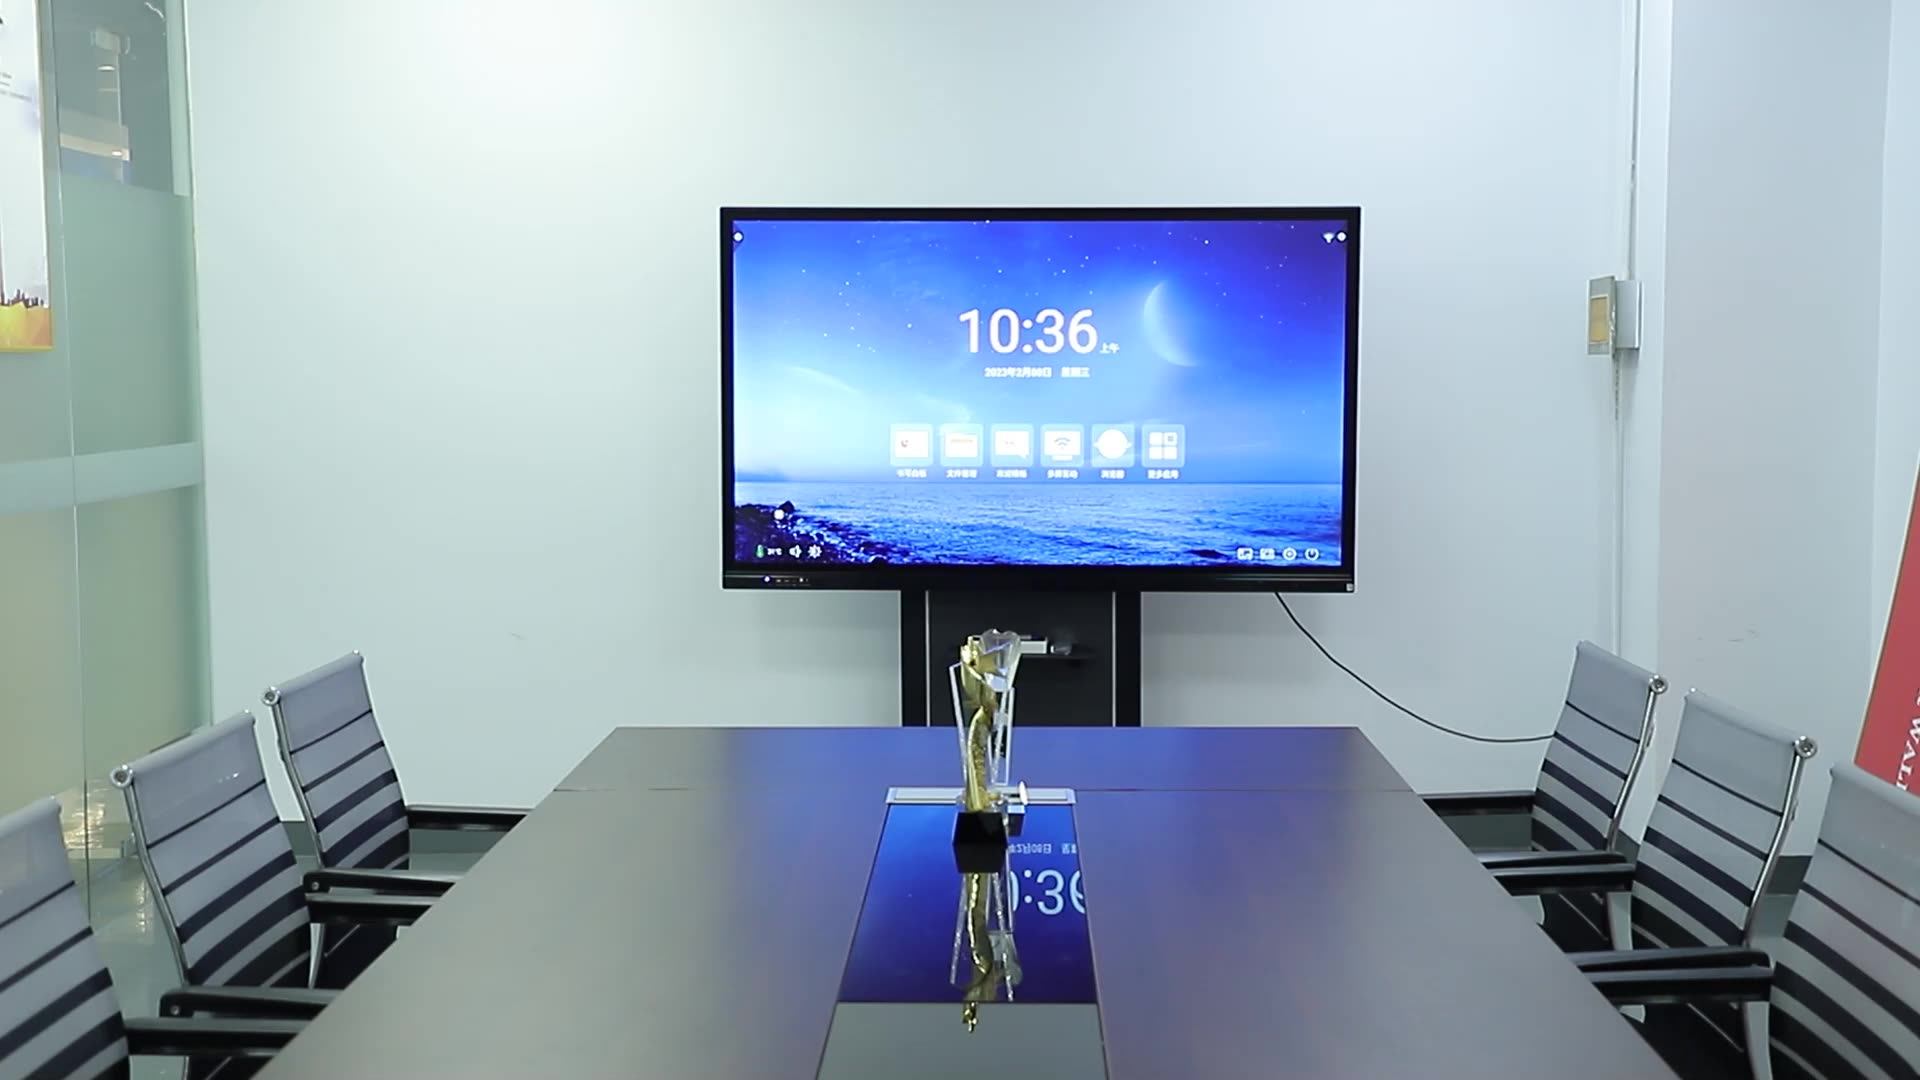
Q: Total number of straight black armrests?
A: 10